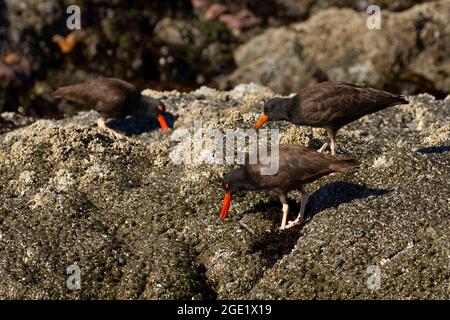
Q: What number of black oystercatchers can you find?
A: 3